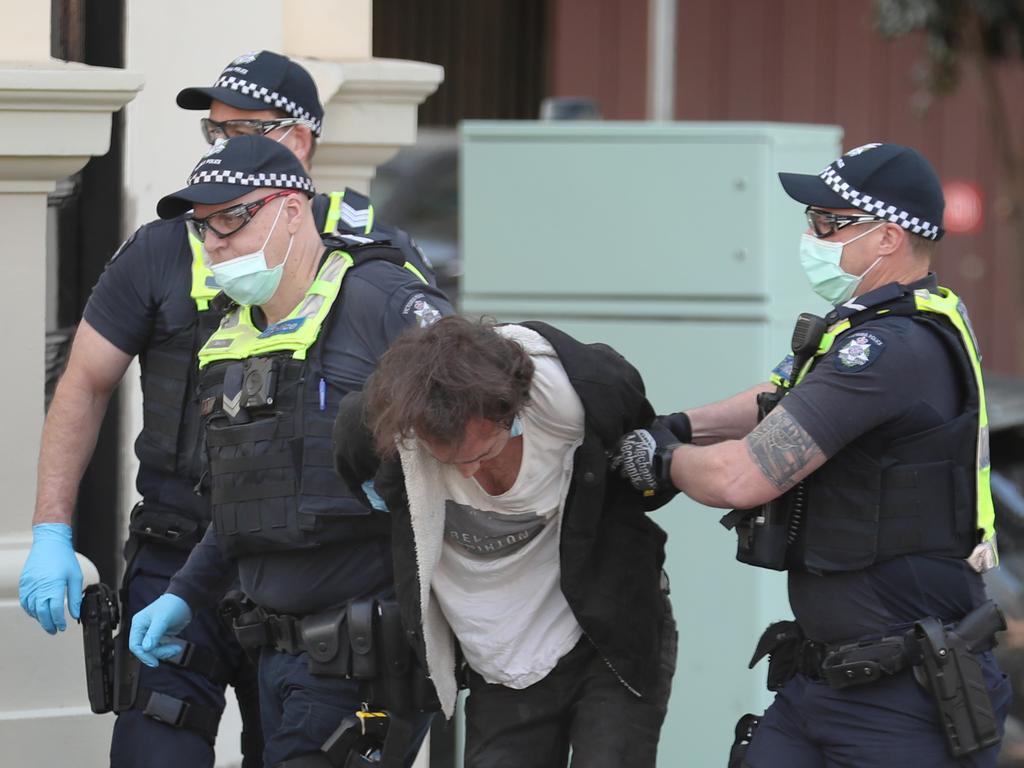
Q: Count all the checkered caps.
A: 3